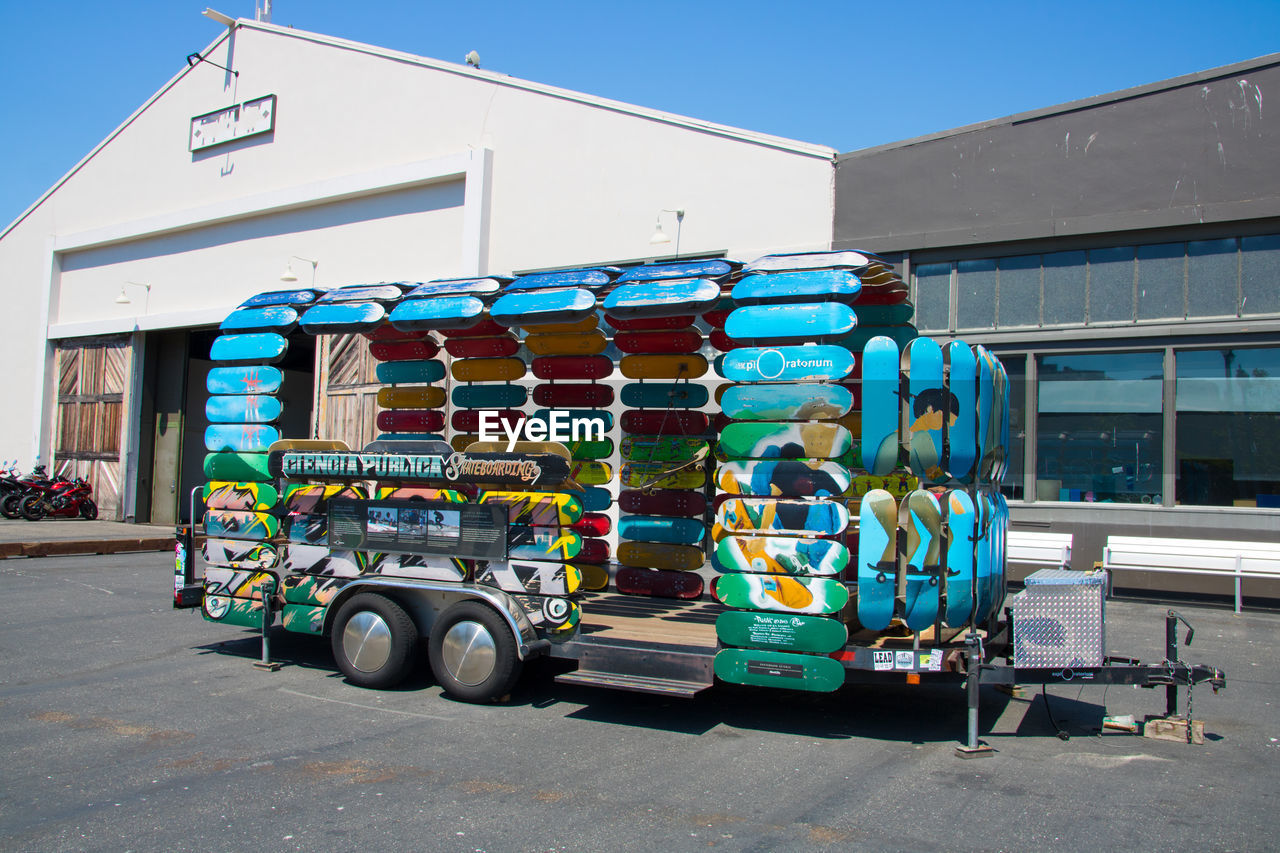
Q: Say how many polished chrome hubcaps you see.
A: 2